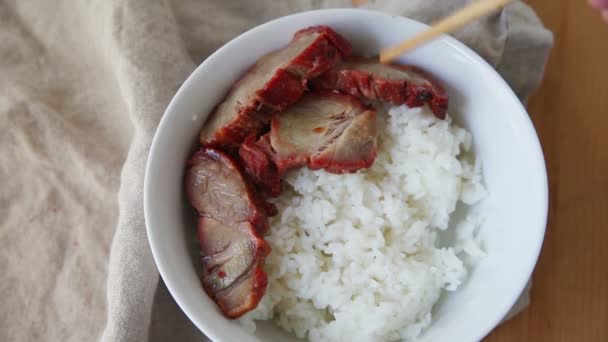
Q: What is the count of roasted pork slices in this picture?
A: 5